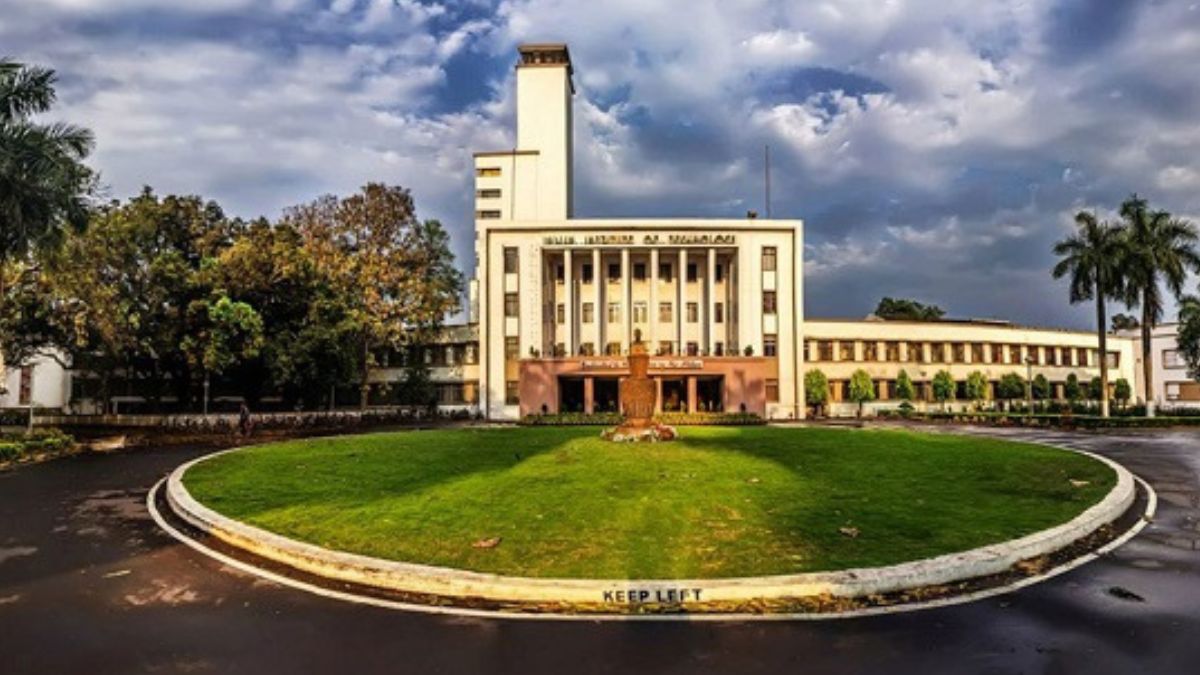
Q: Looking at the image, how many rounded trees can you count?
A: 10